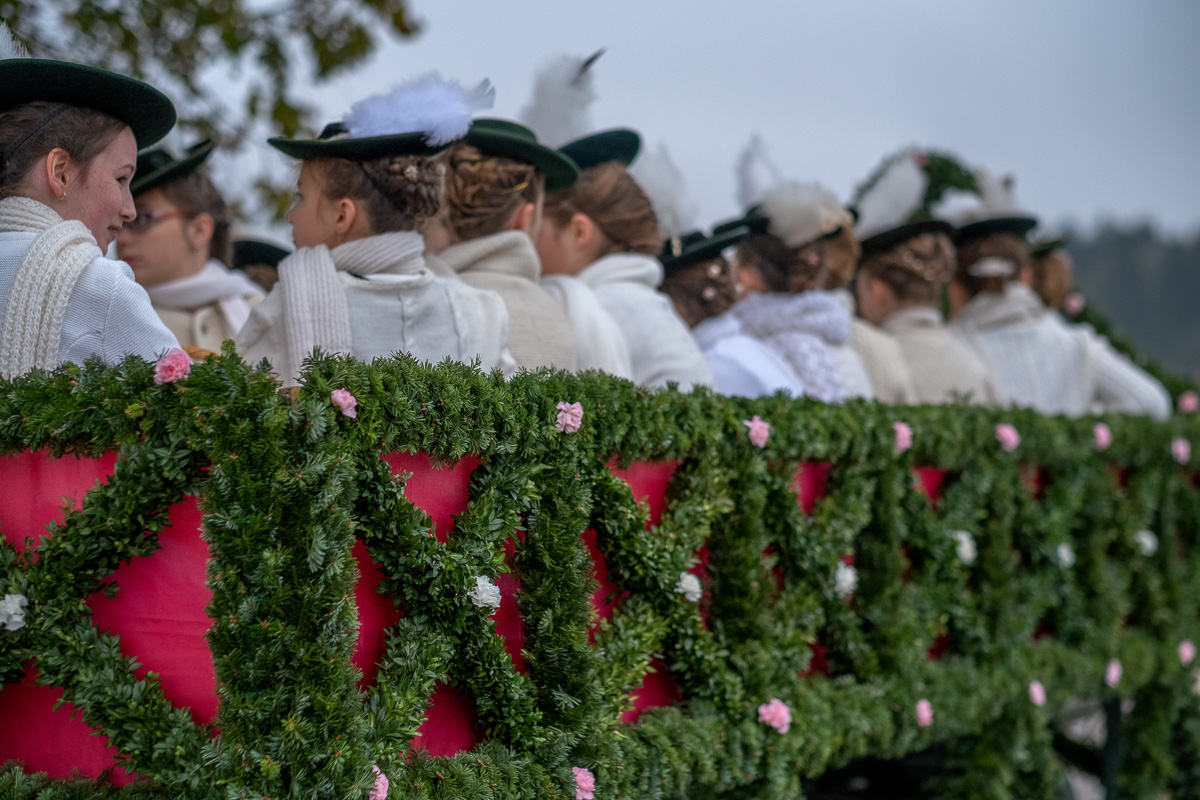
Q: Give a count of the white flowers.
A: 7